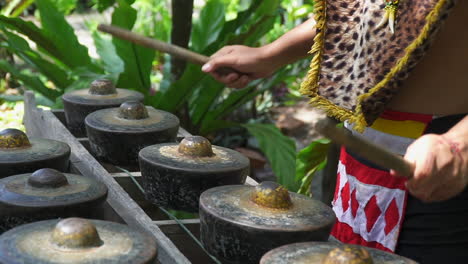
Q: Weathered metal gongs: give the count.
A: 8